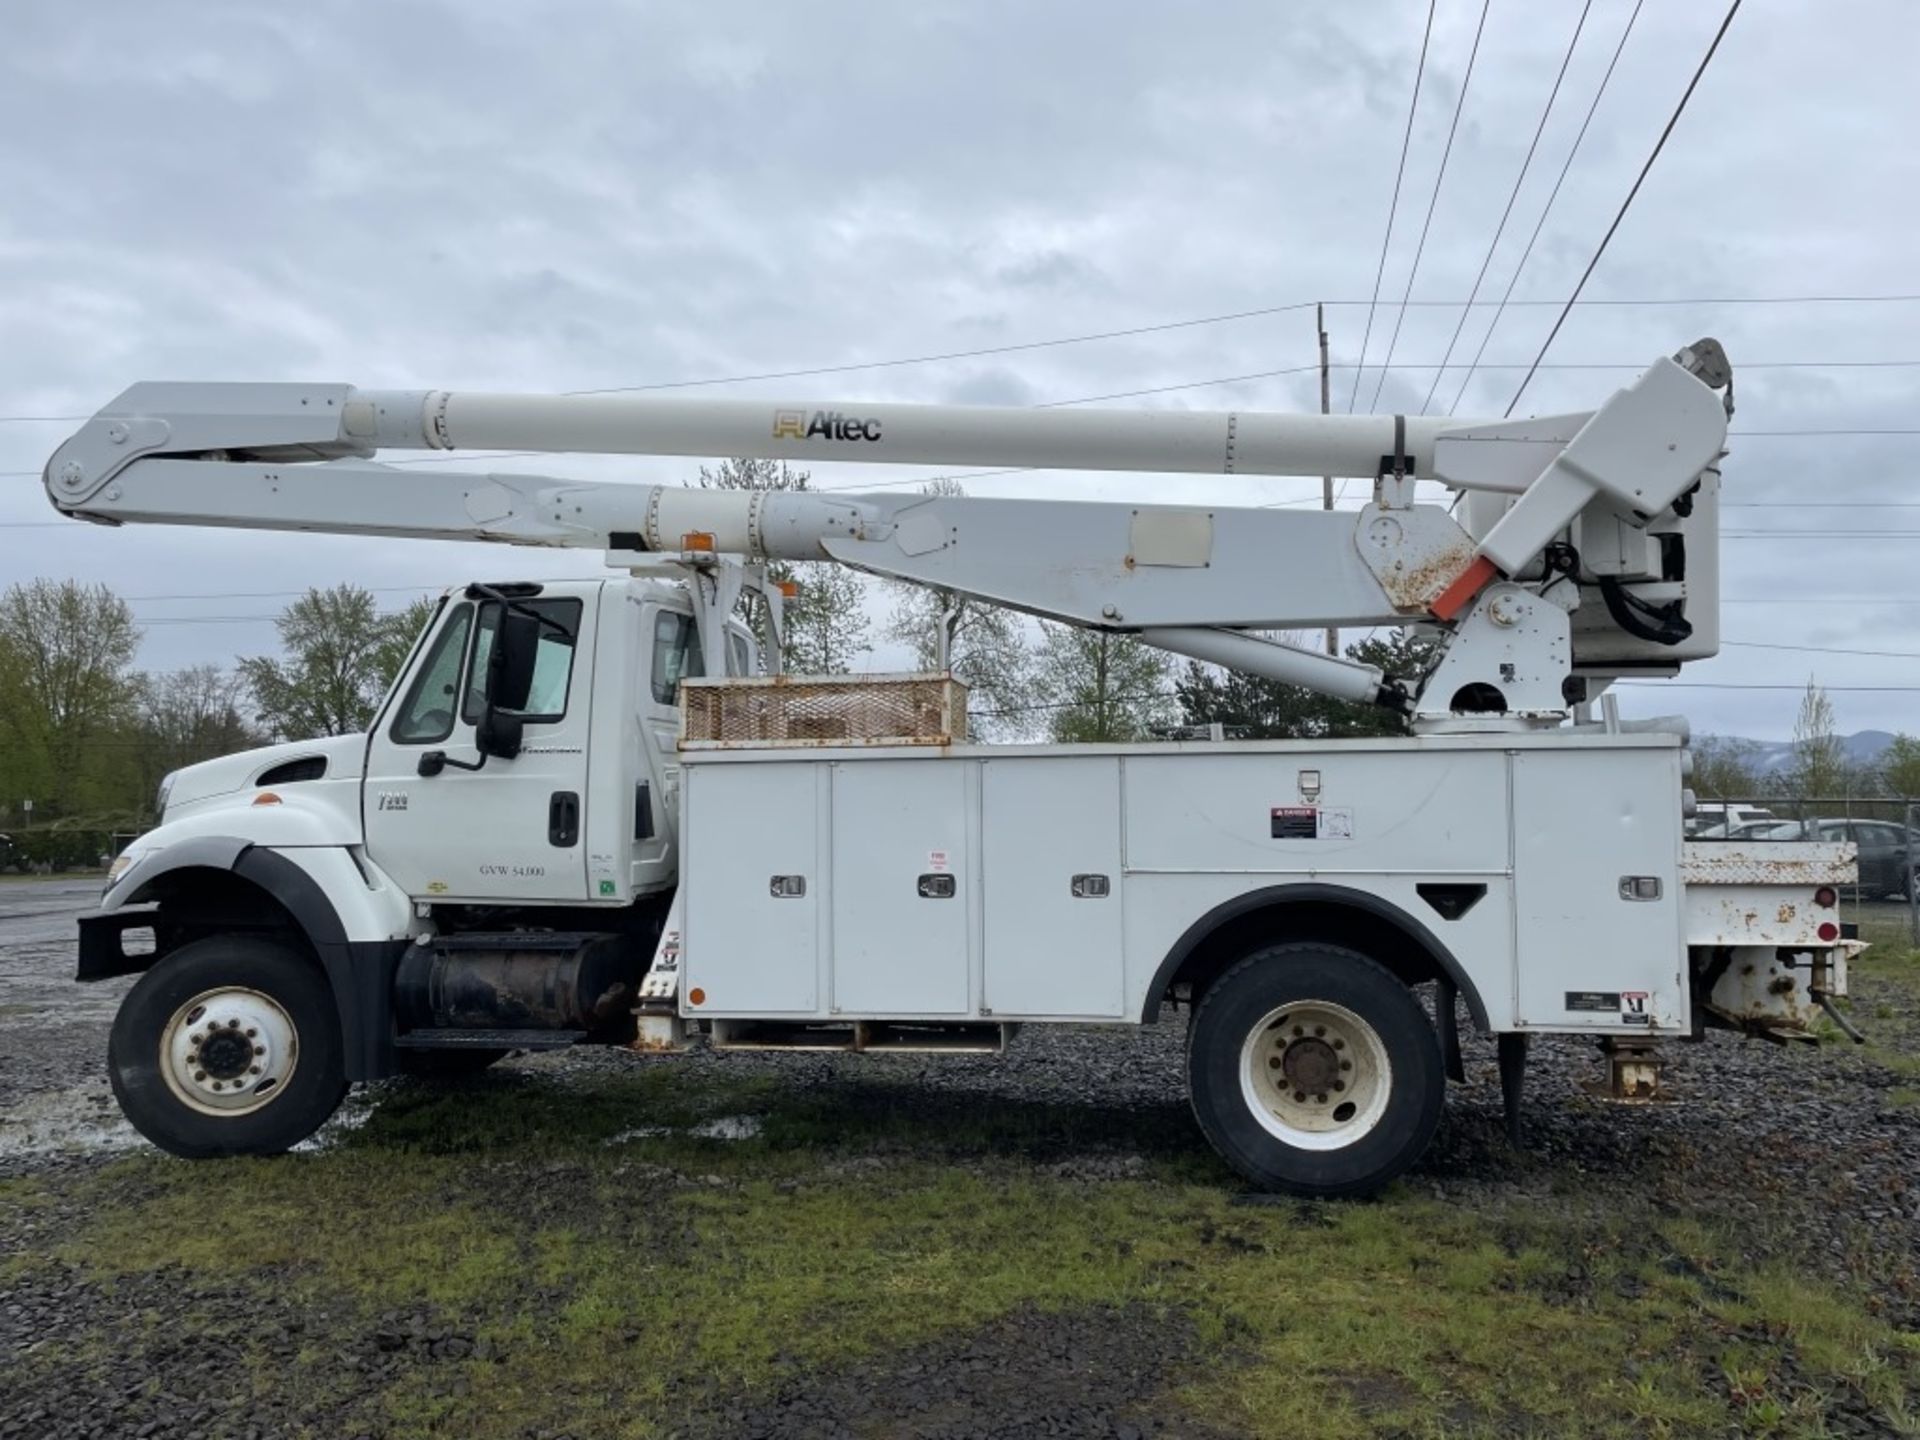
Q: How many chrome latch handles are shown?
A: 5